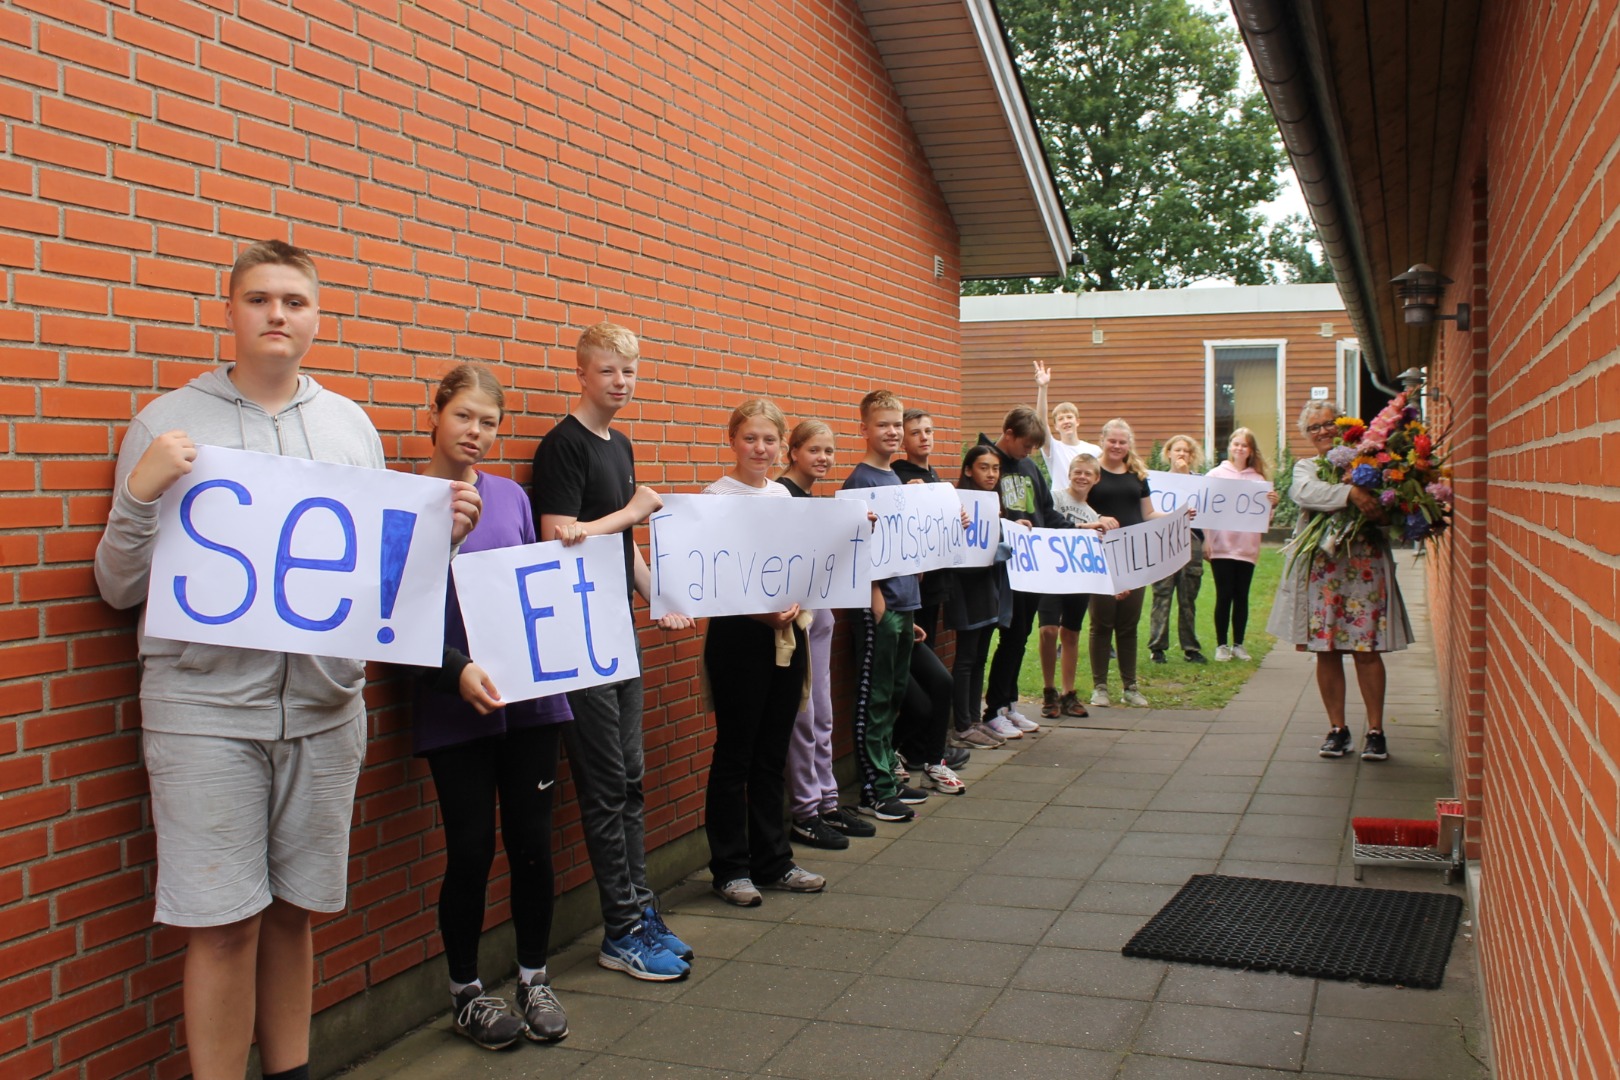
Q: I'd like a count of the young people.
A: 14